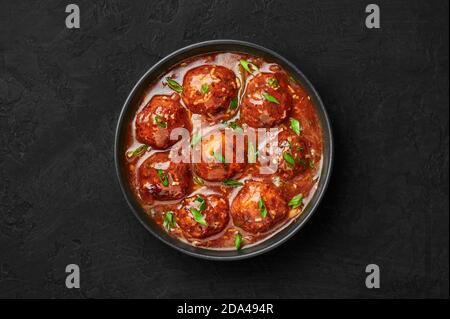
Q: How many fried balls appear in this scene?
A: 8